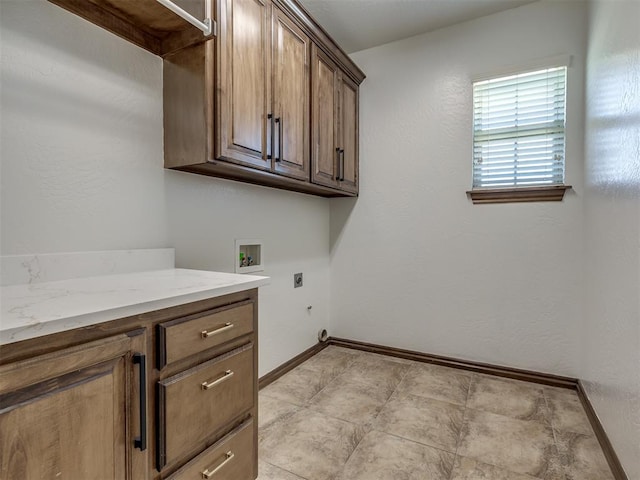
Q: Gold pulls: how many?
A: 3